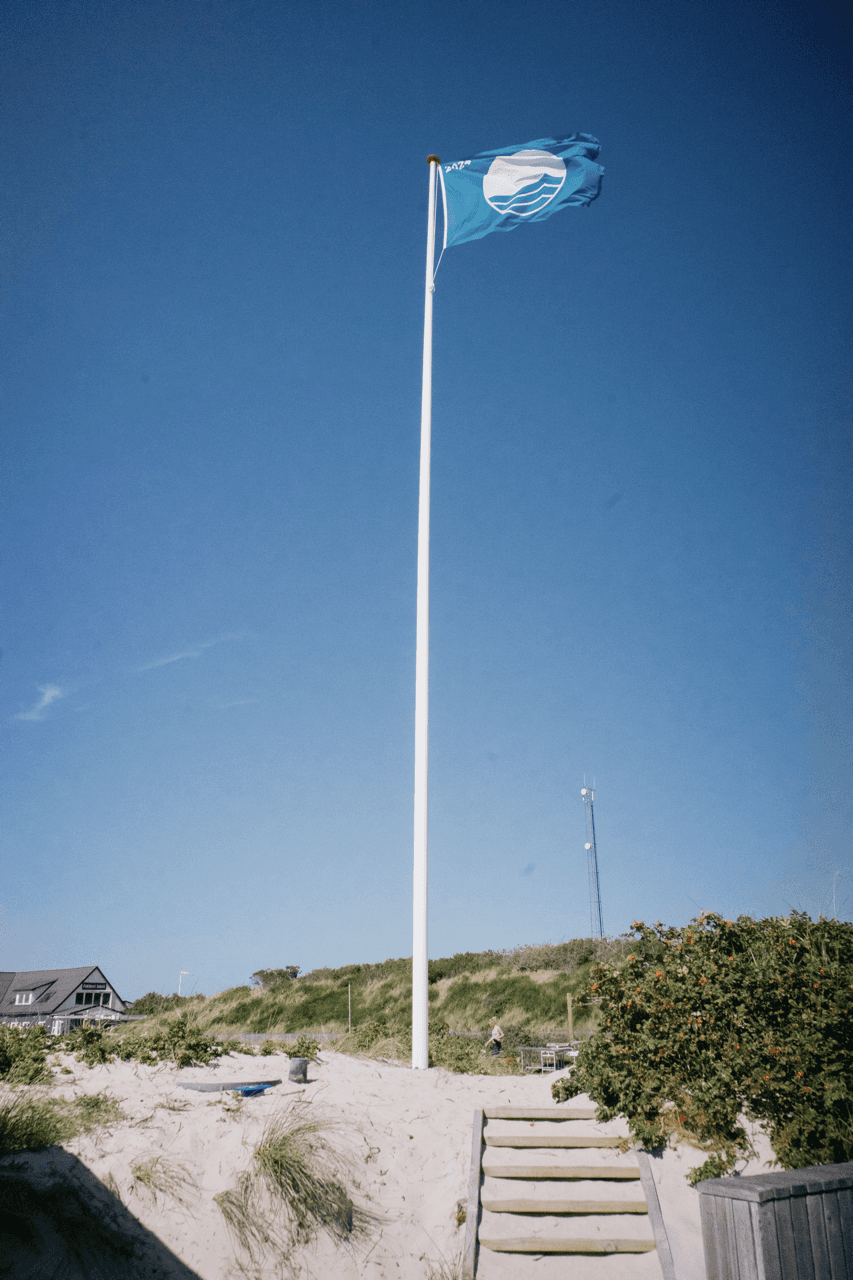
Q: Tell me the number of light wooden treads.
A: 5